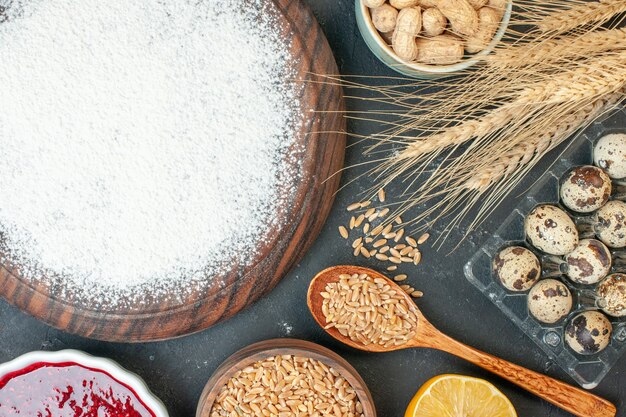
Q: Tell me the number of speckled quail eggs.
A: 9